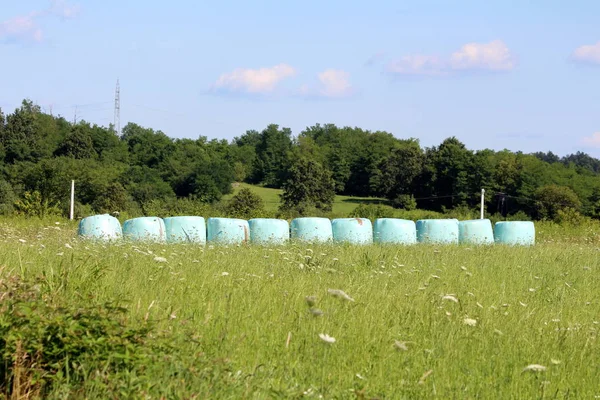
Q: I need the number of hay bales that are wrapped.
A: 11